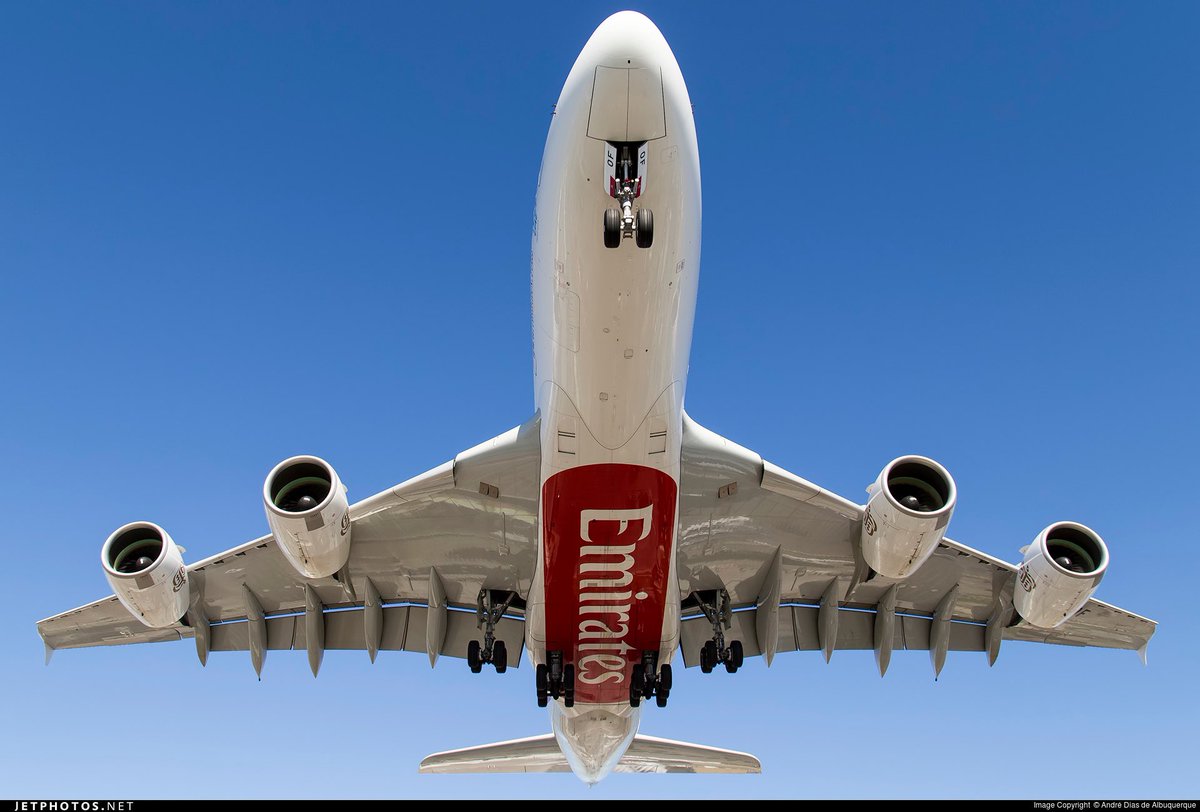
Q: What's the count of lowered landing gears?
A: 5